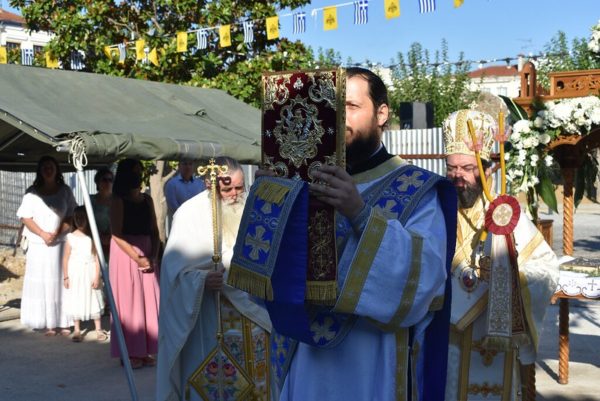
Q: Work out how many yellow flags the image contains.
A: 11